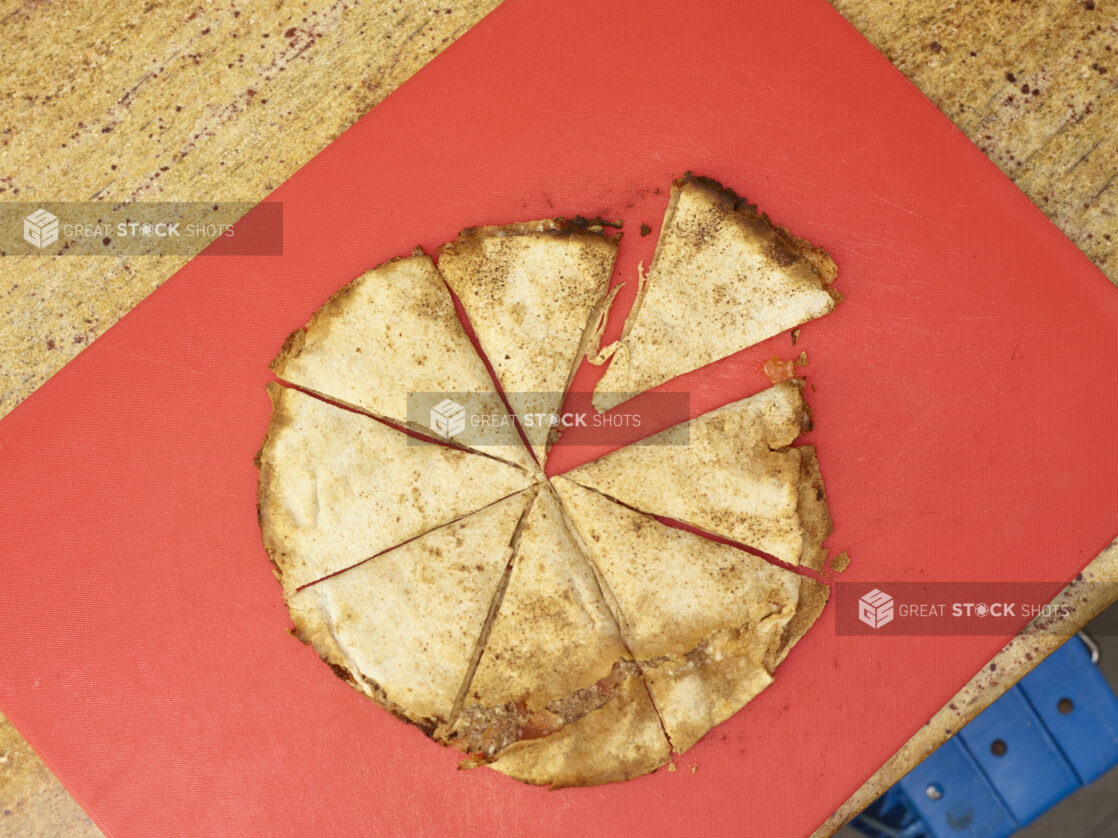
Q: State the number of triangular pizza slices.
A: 8